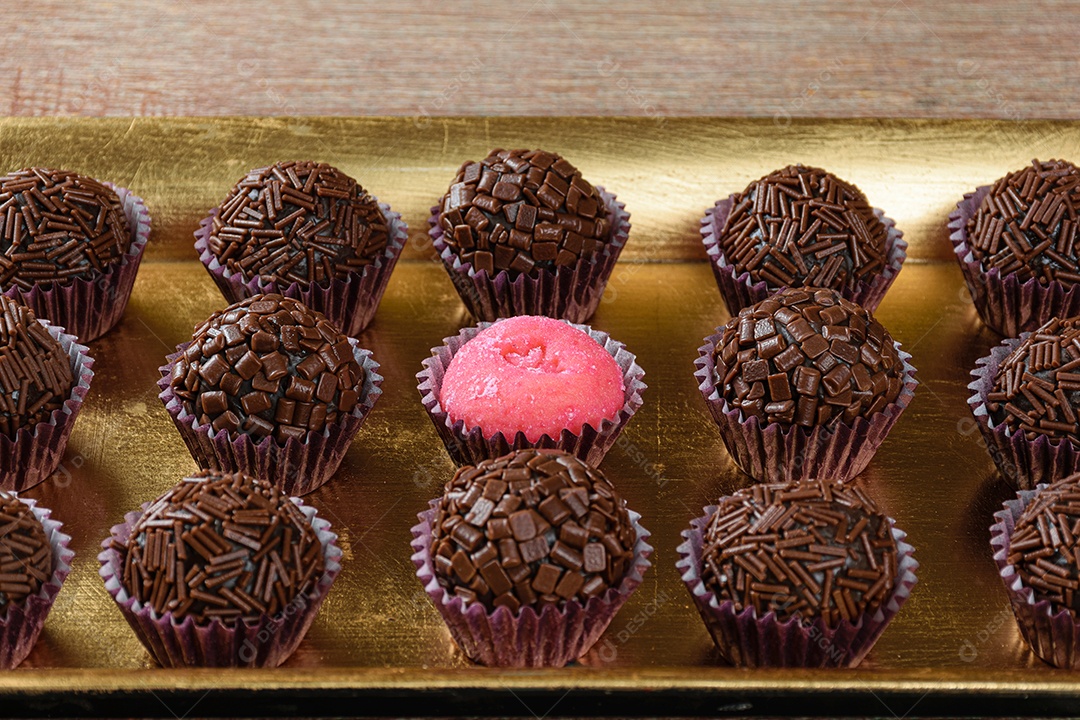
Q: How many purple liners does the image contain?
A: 15